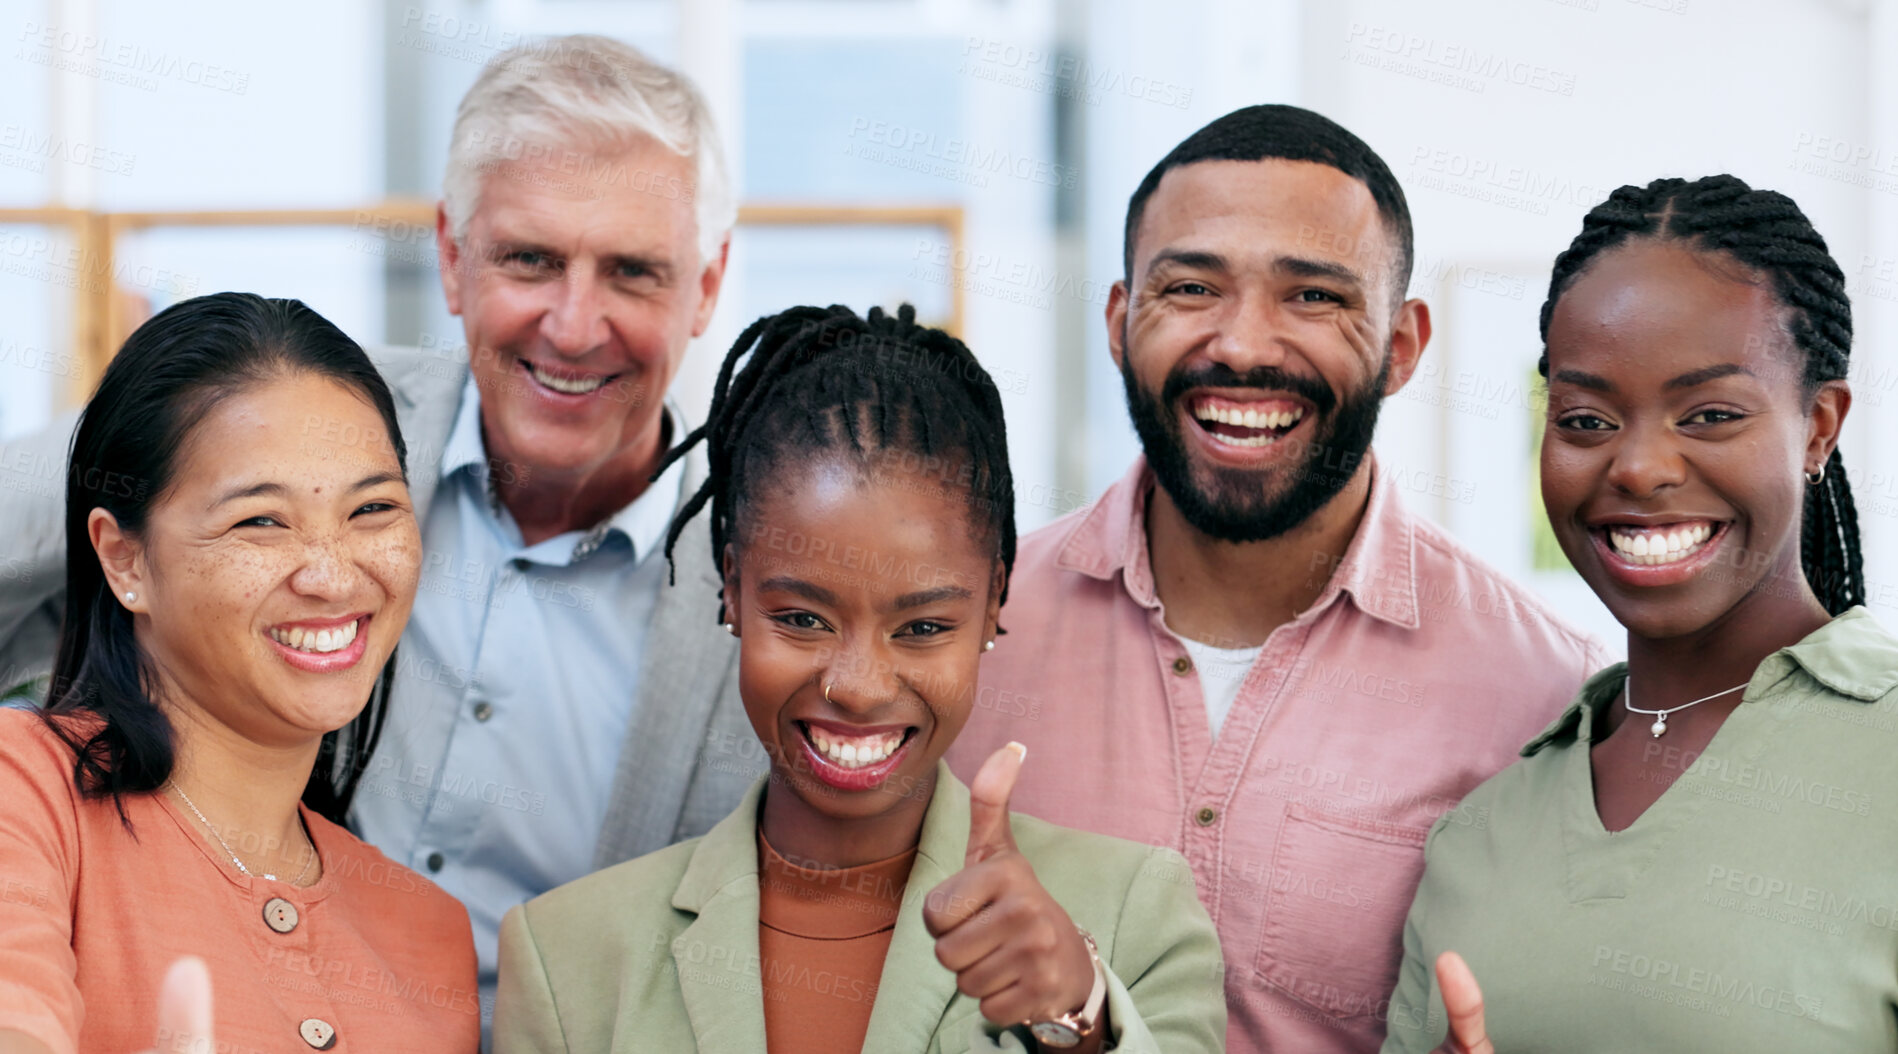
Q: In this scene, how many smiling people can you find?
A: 5